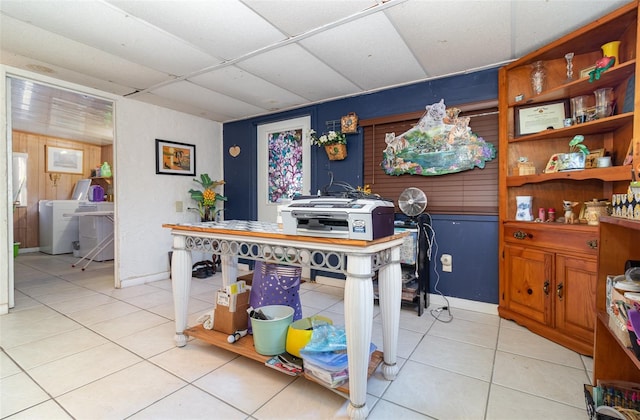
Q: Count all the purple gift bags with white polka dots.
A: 1